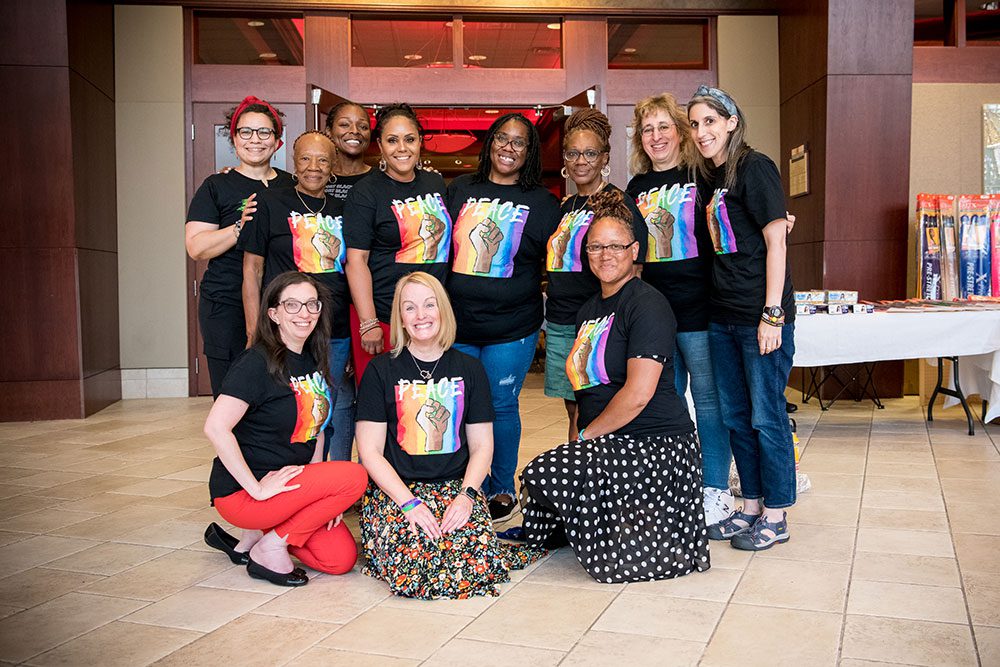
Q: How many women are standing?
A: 8